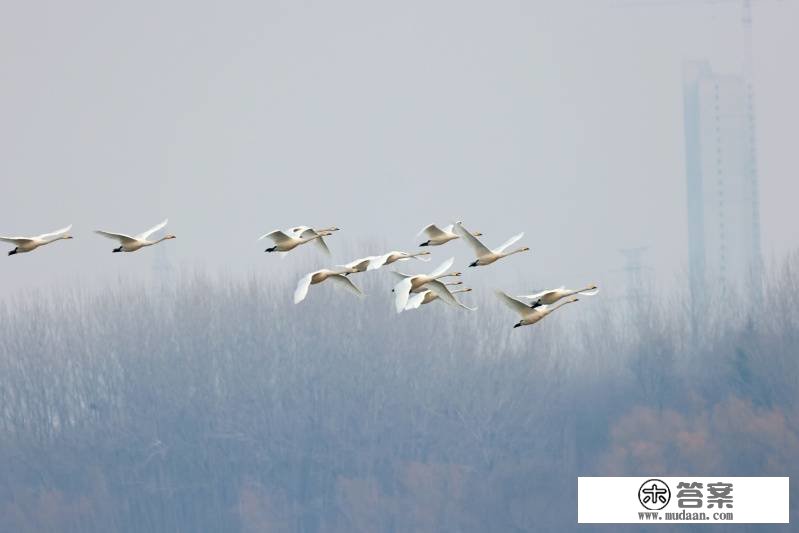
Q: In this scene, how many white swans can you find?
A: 14